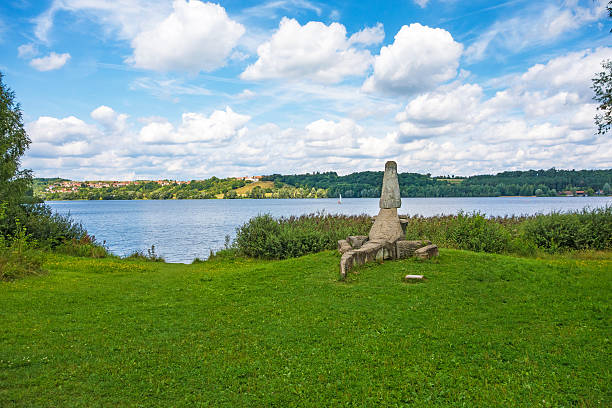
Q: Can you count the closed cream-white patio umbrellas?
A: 0